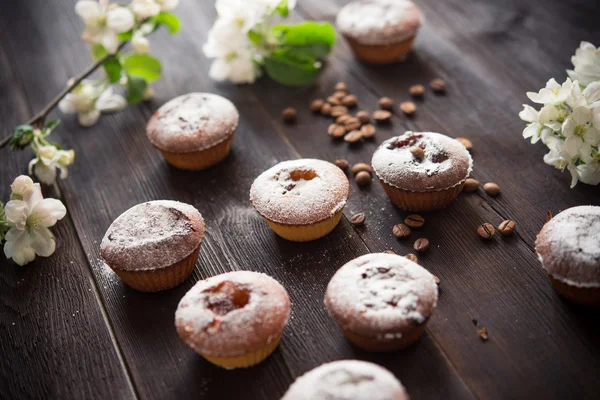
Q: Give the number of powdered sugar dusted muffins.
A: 9